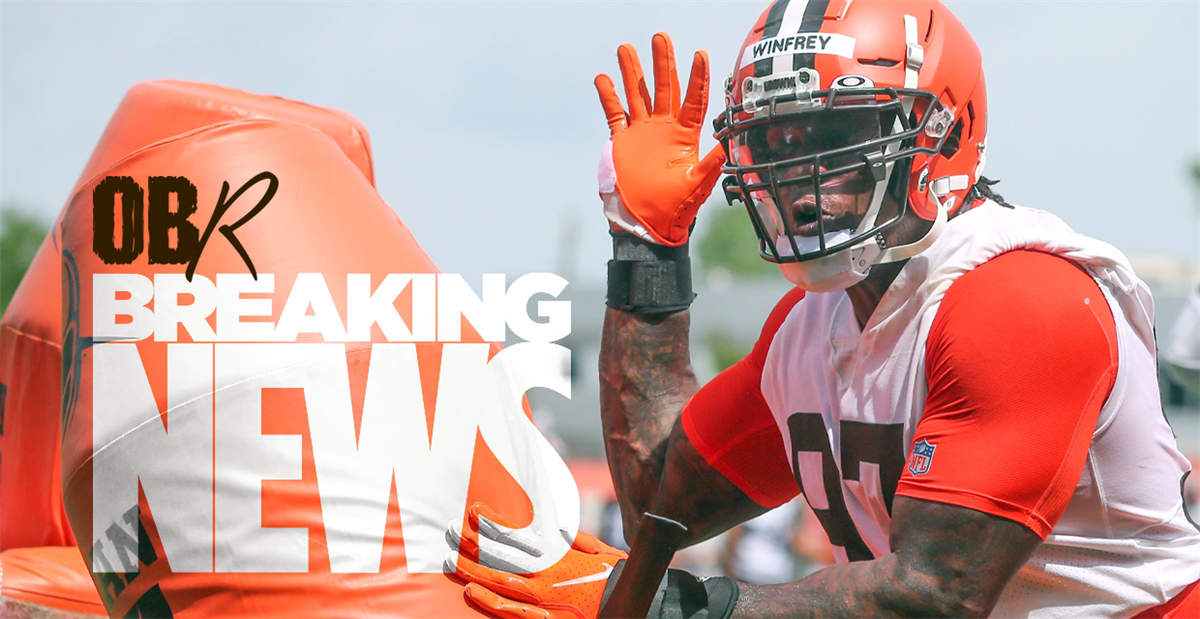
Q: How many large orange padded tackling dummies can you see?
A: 2